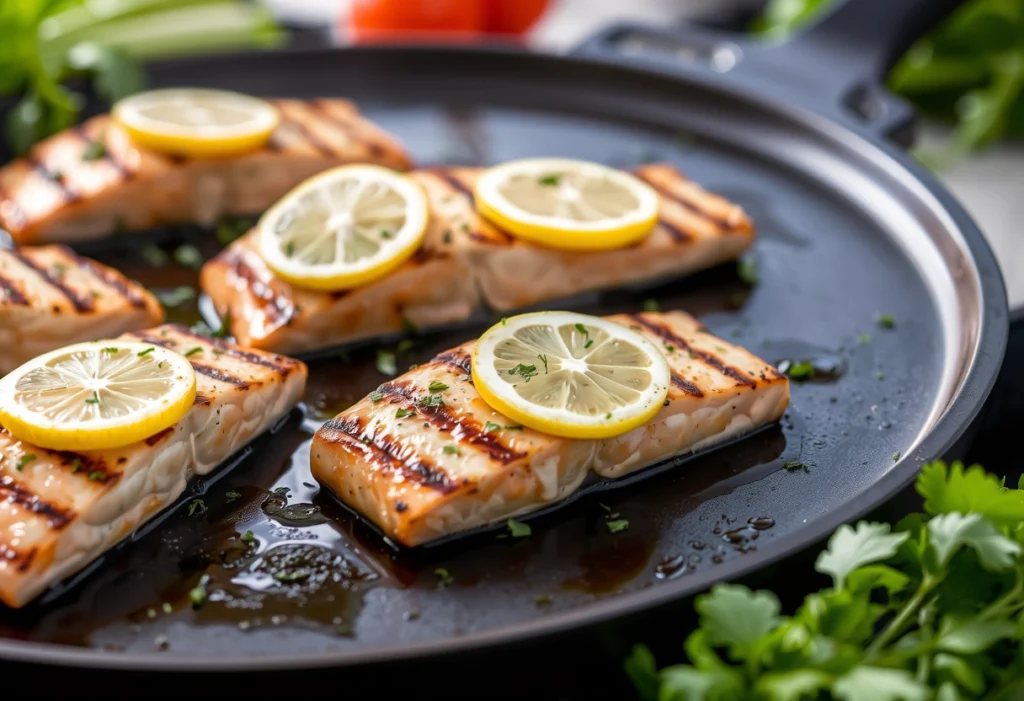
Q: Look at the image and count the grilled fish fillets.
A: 5